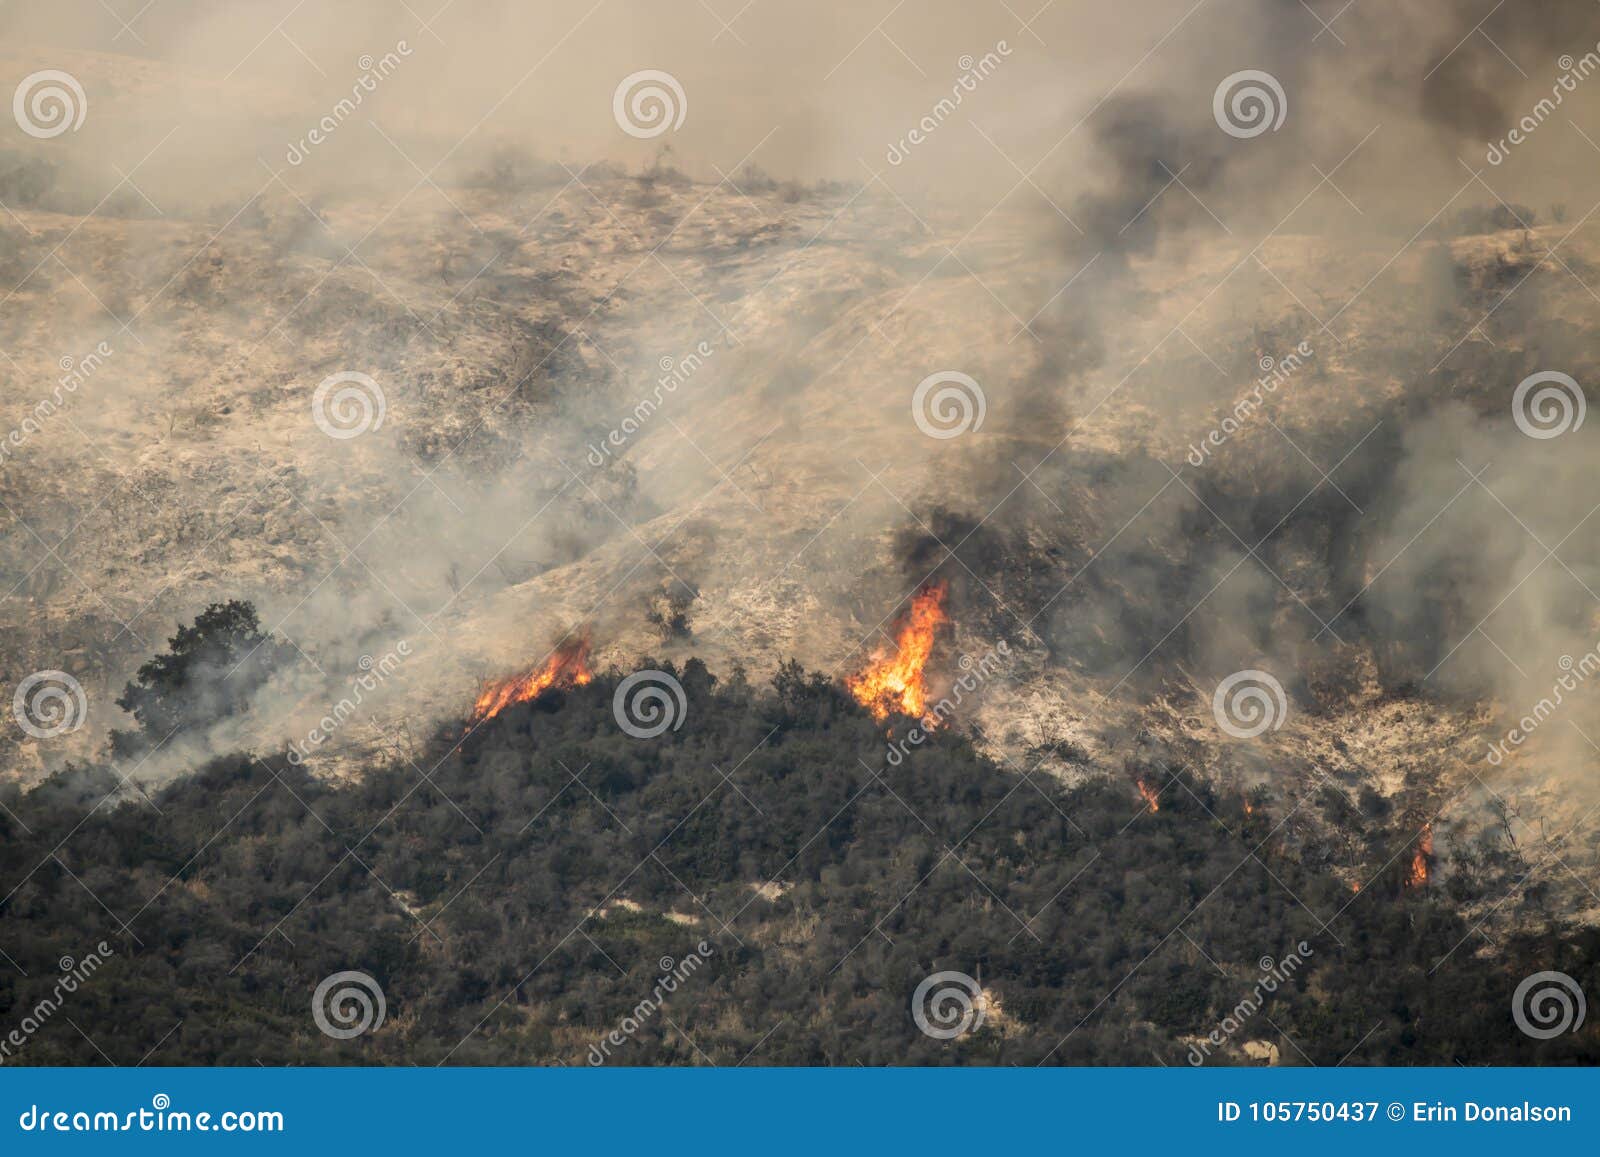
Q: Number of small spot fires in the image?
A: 4